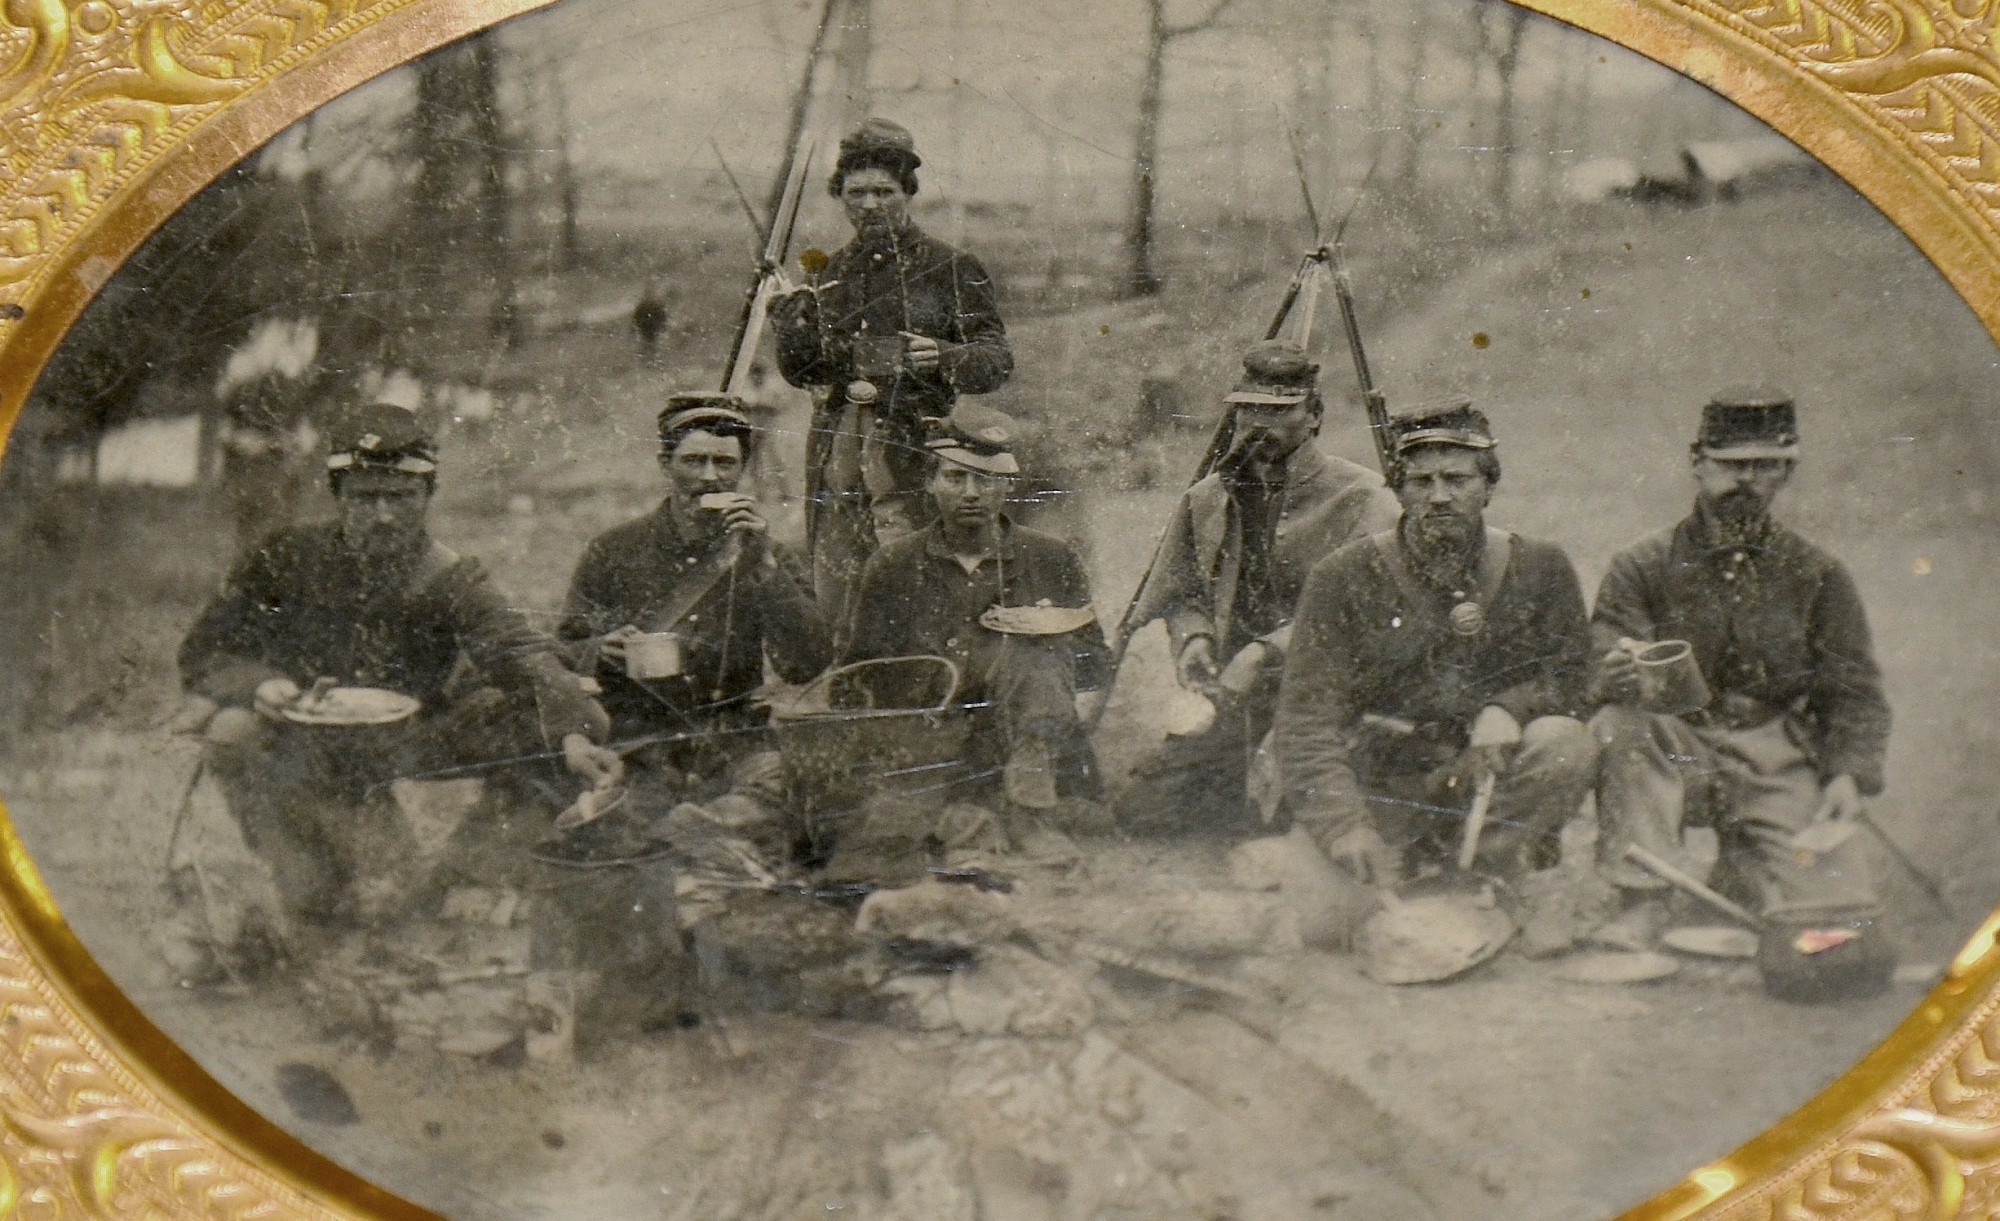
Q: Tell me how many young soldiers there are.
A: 7